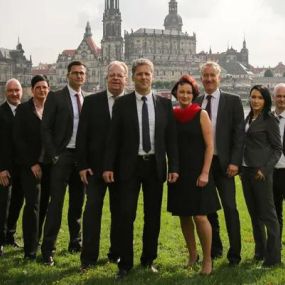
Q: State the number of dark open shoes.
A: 2